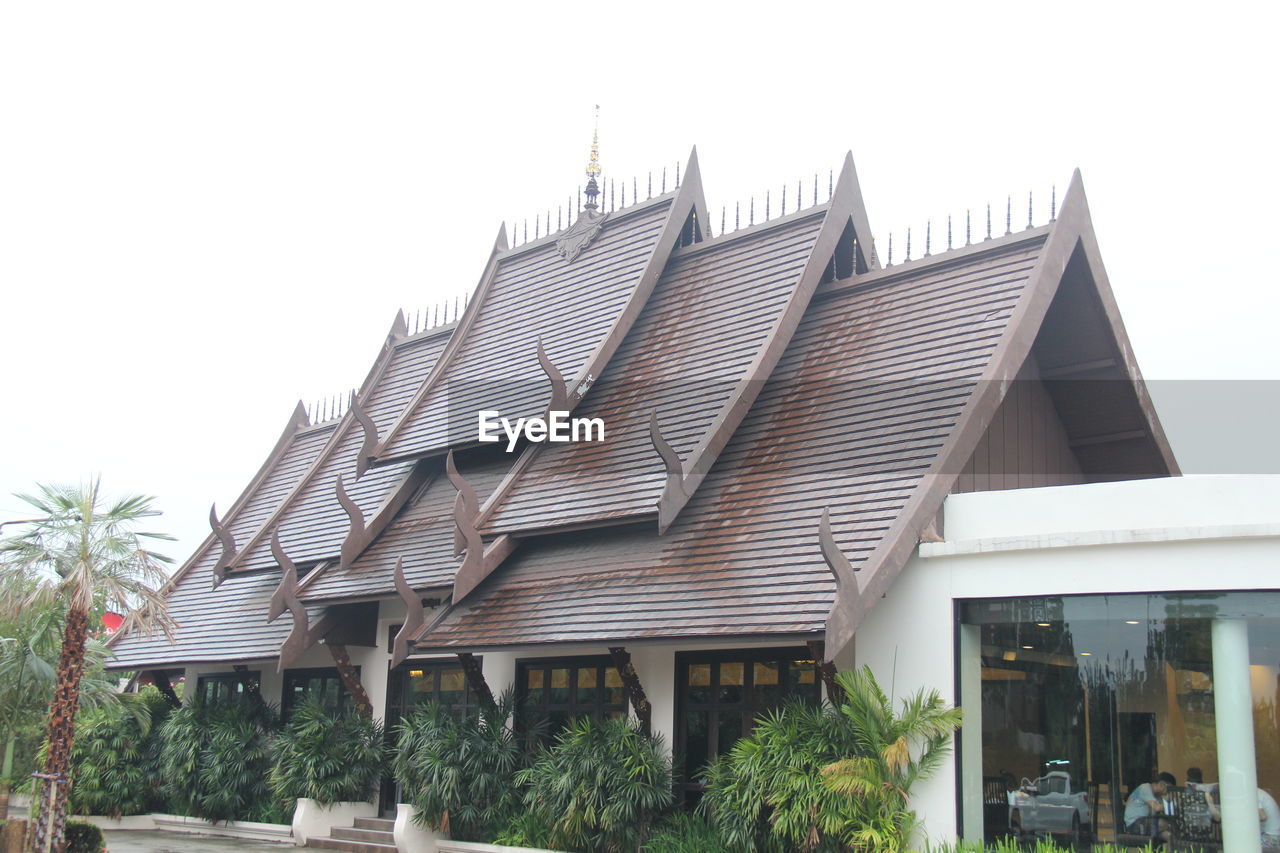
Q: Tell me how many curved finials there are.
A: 11